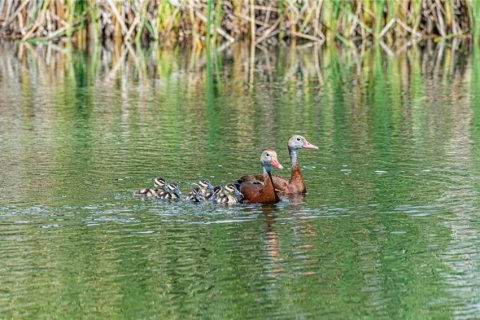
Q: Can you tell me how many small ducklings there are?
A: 6